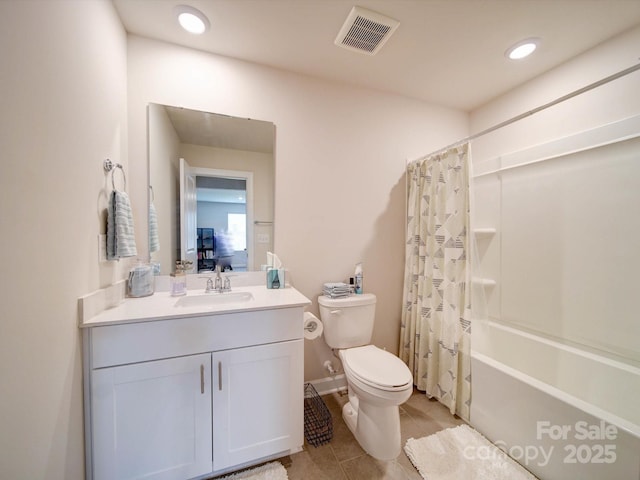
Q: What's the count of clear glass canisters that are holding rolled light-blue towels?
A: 1